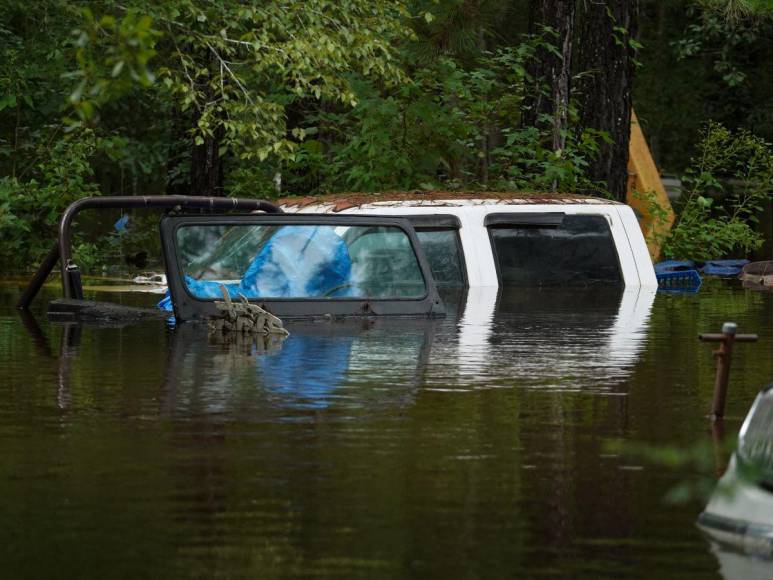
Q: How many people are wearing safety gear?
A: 0